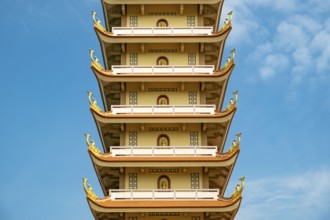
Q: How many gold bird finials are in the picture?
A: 10